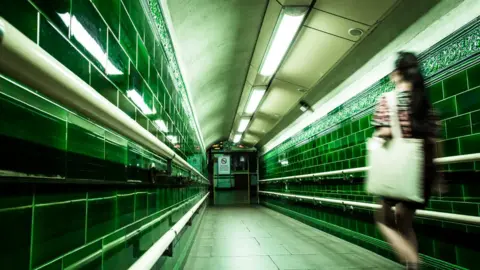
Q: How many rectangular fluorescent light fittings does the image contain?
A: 4